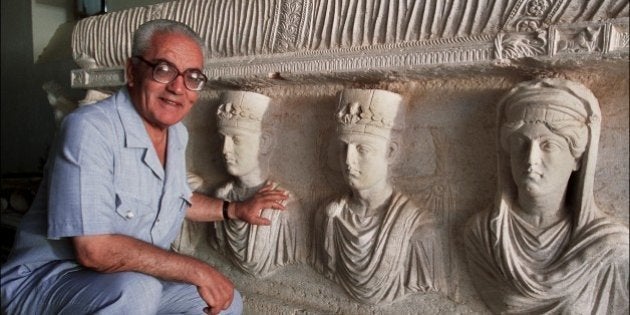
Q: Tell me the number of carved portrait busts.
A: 3